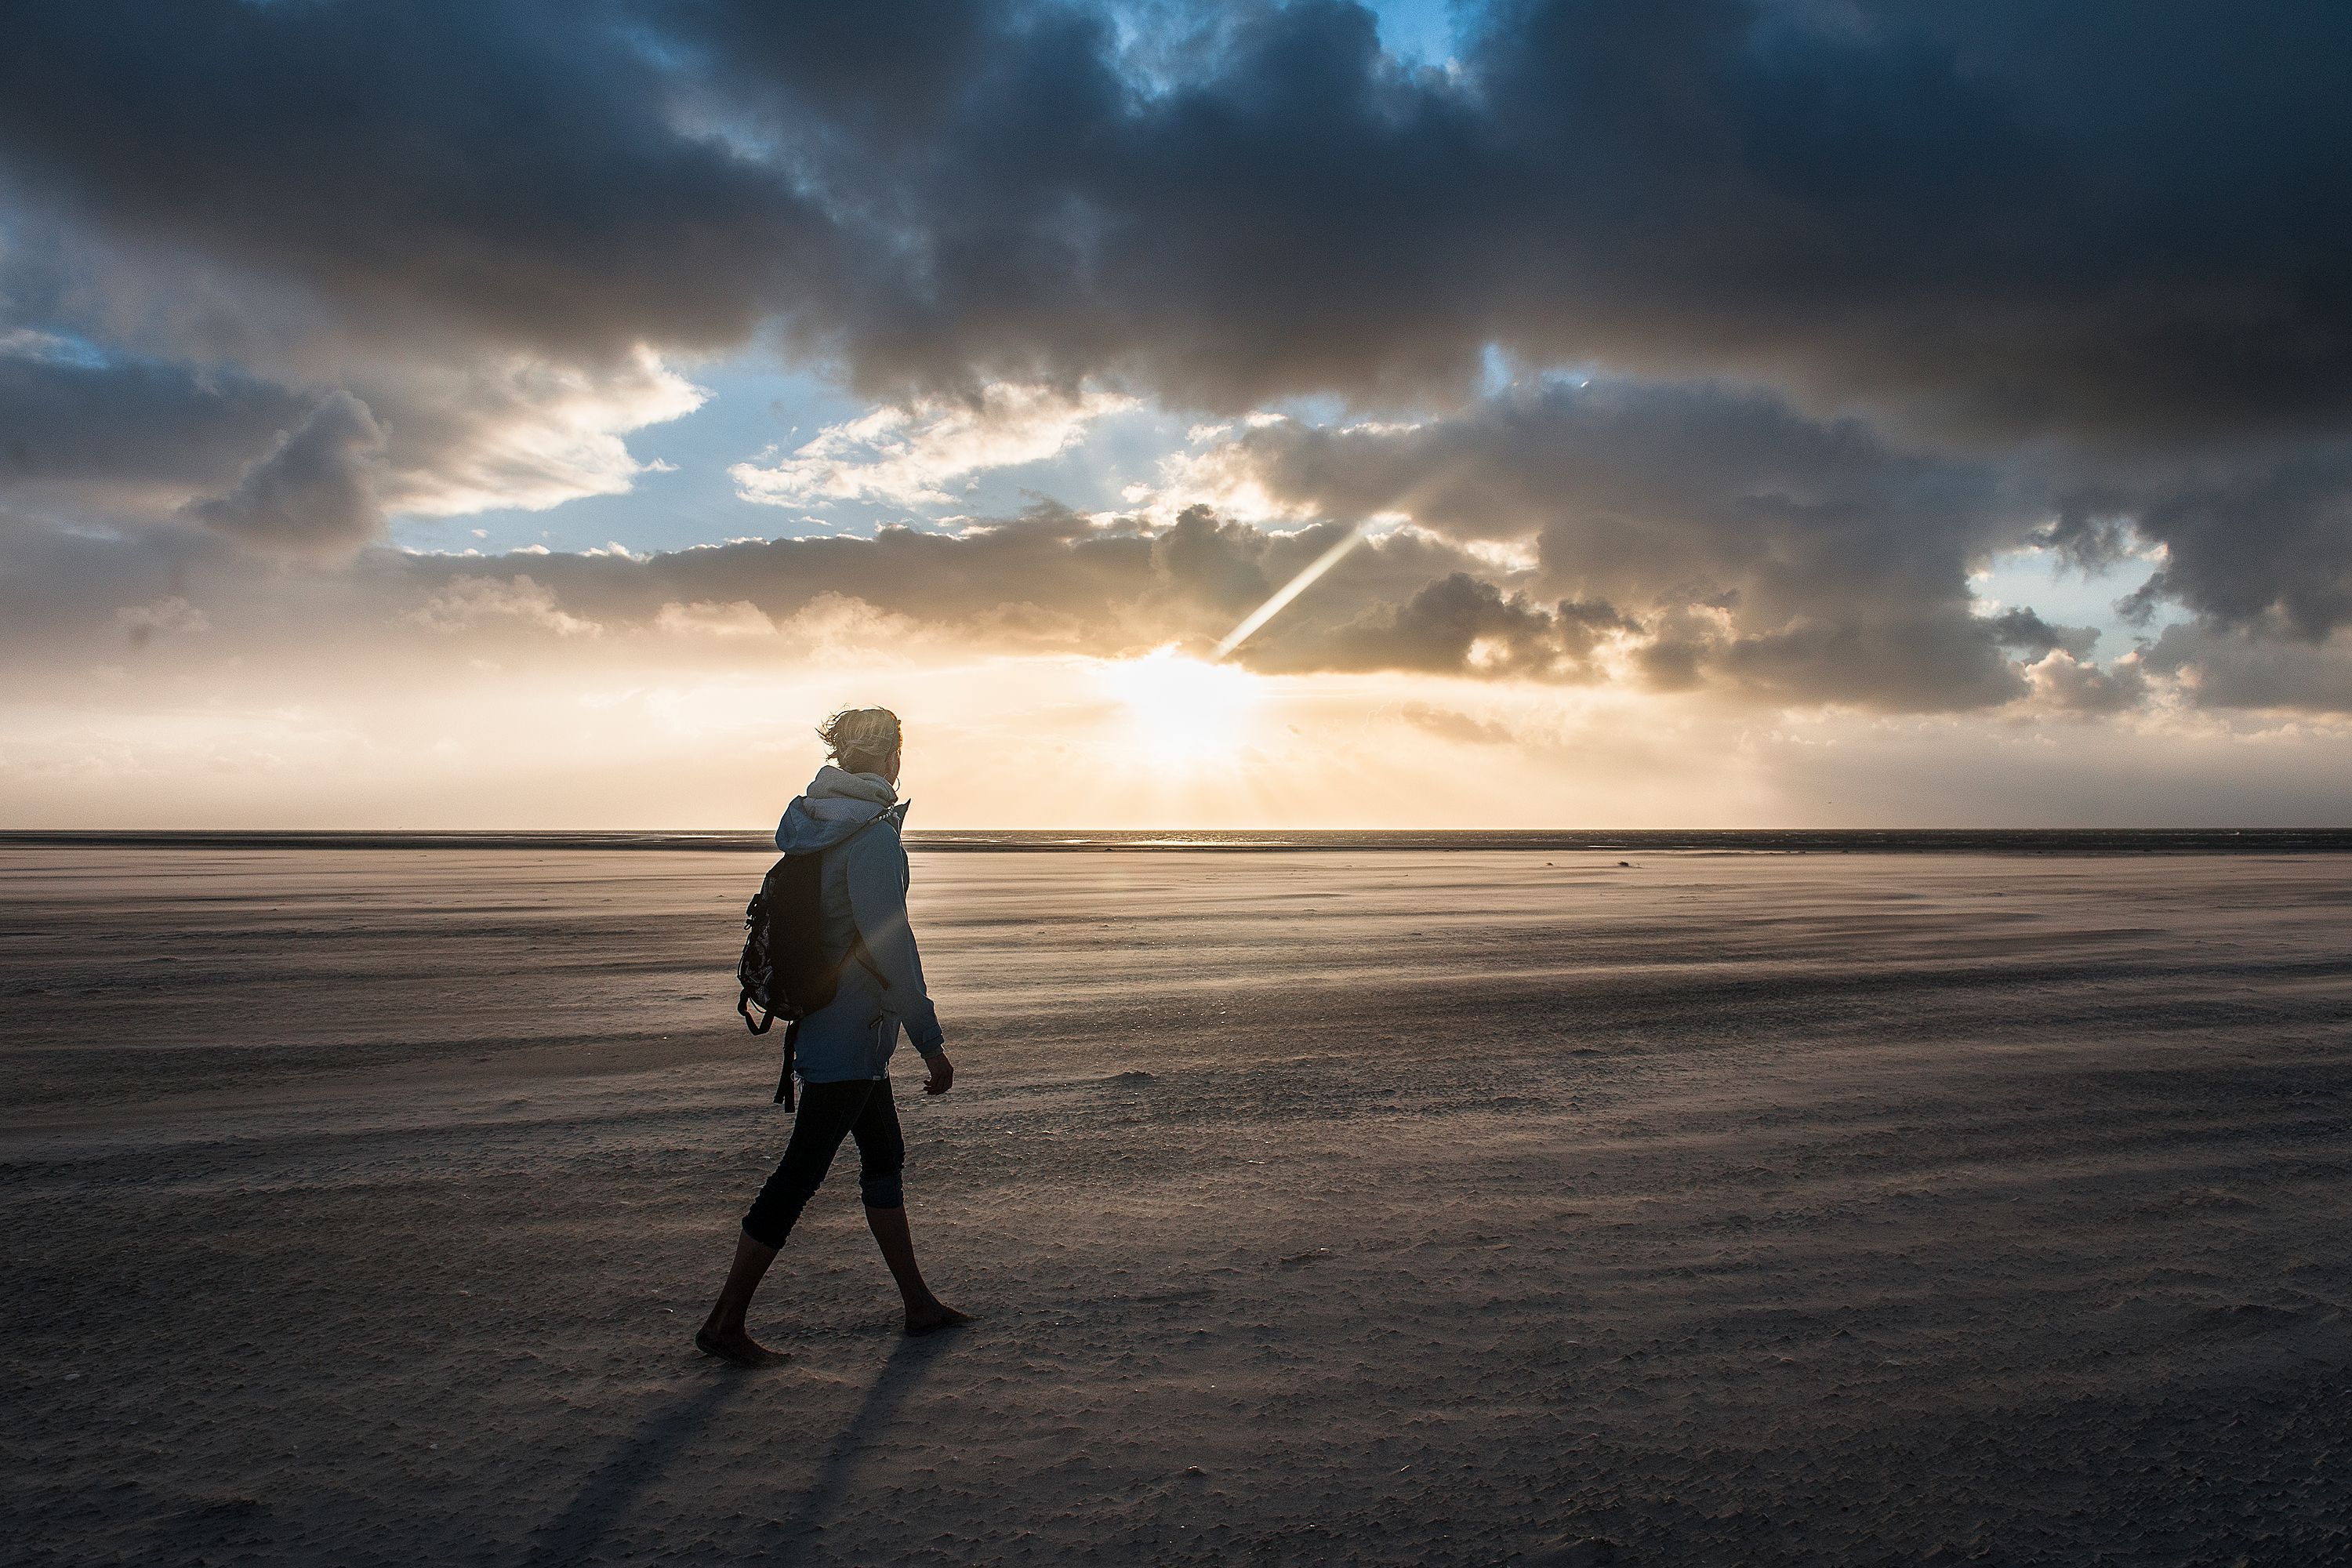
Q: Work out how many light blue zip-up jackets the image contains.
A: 1